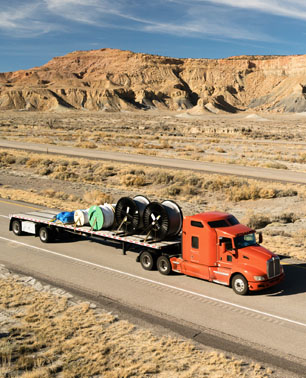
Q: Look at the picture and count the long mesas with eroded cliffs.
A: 1